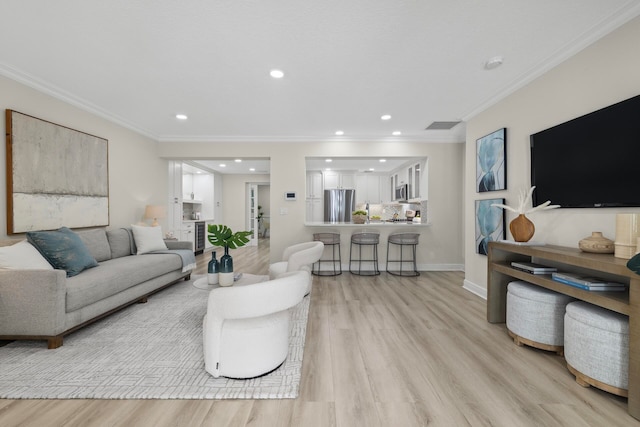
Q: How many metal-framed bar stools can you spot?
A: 3